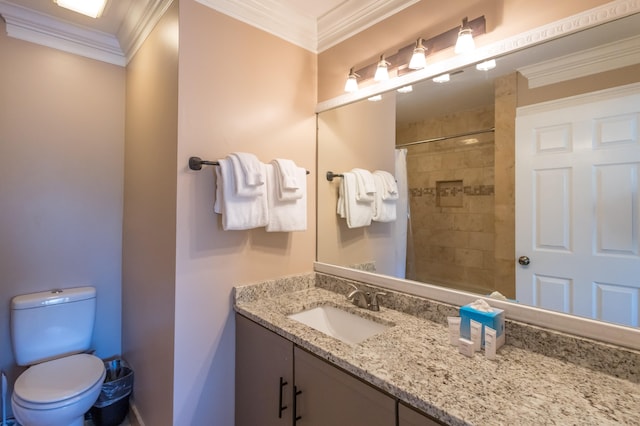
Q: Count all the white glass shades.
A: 4